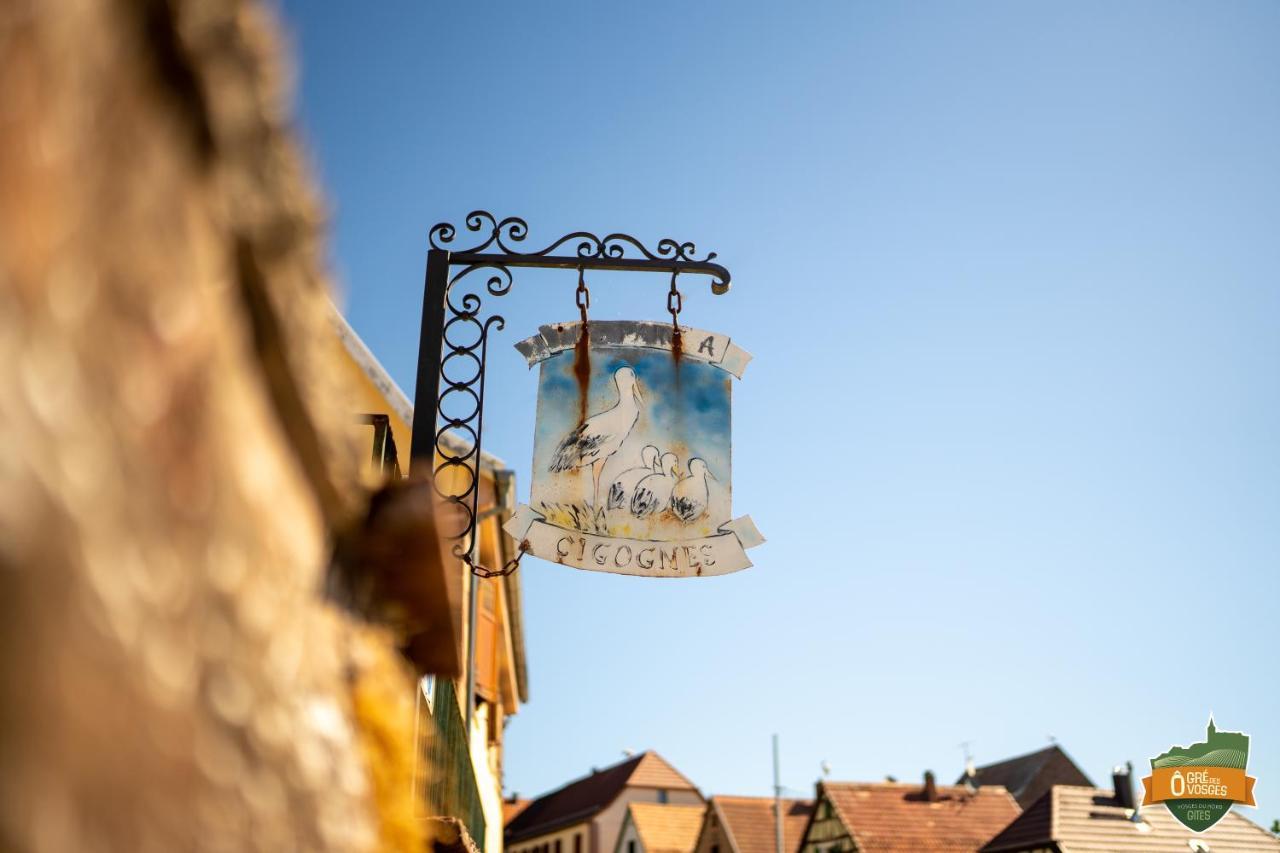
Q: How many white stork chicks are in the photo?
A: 3